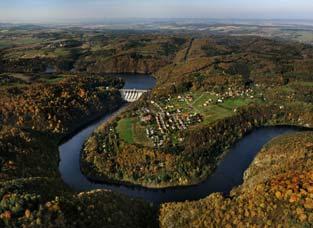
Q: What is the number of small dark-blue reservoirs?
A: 1